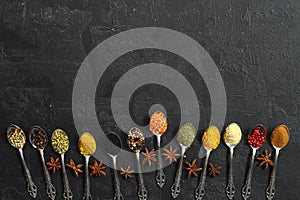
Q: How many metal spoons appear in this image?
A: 12